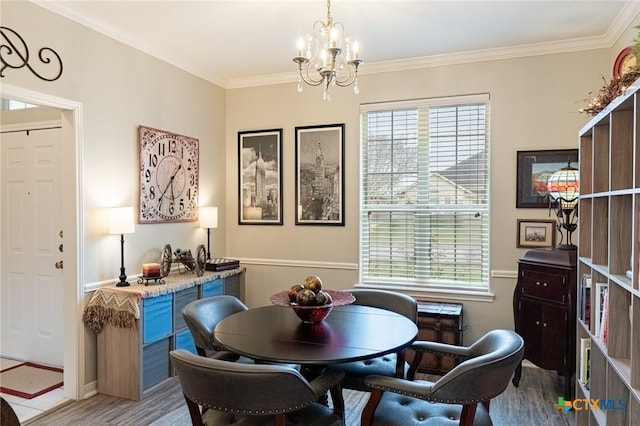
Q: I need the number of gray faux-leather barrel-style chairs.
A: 4